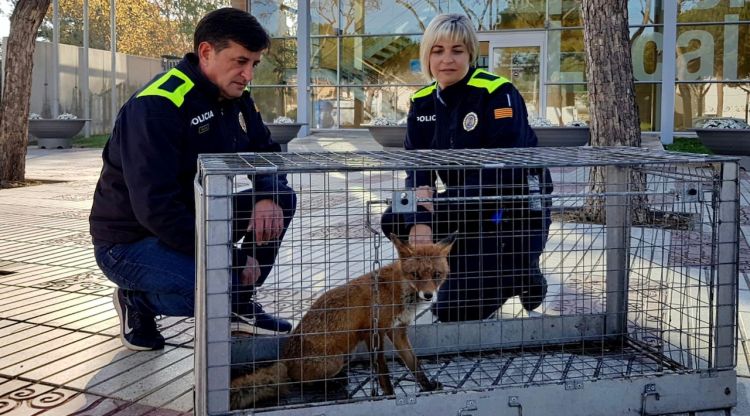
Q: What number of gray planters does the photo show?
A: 5